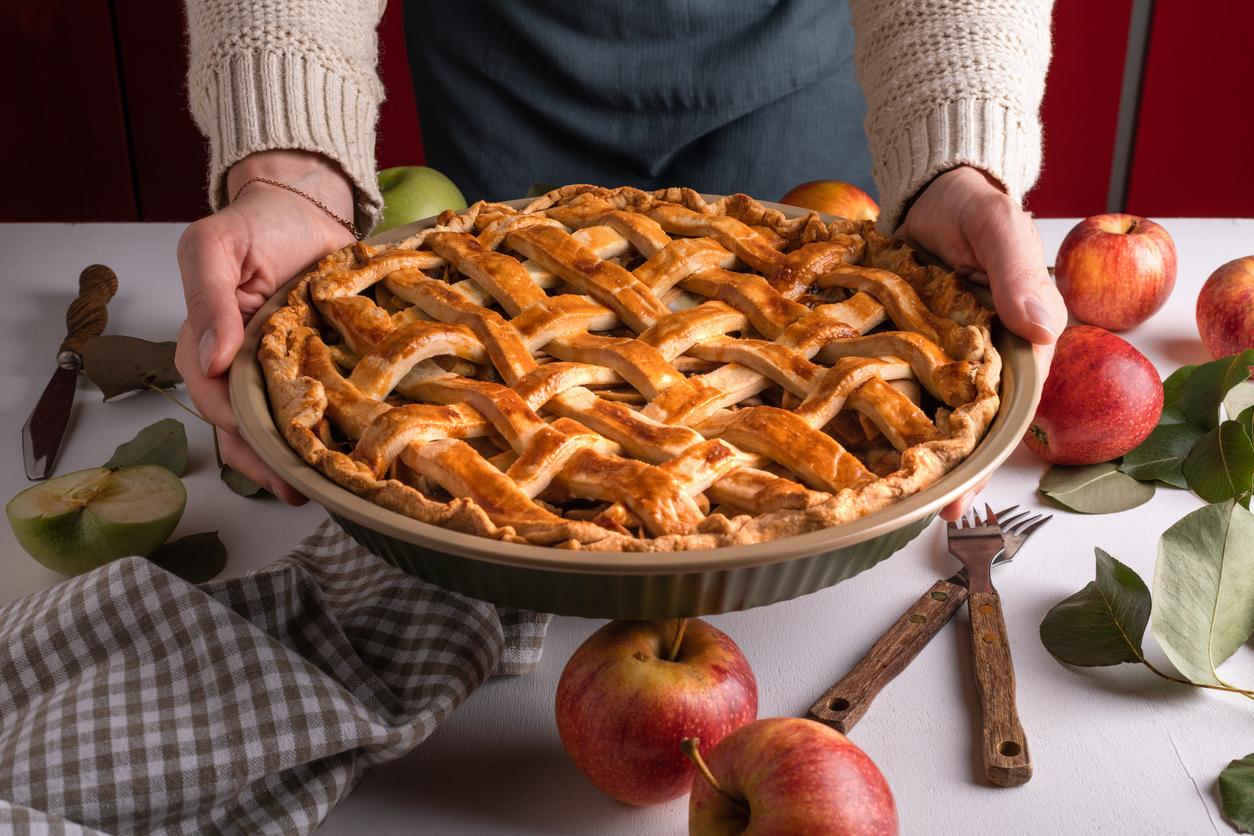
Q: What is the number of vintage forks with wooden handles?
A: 2